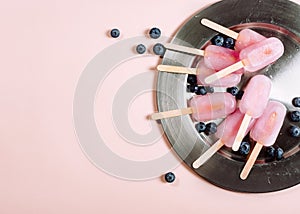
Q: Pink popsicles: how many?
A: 8